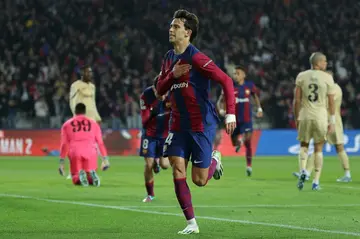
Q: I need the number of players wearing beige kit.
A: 3